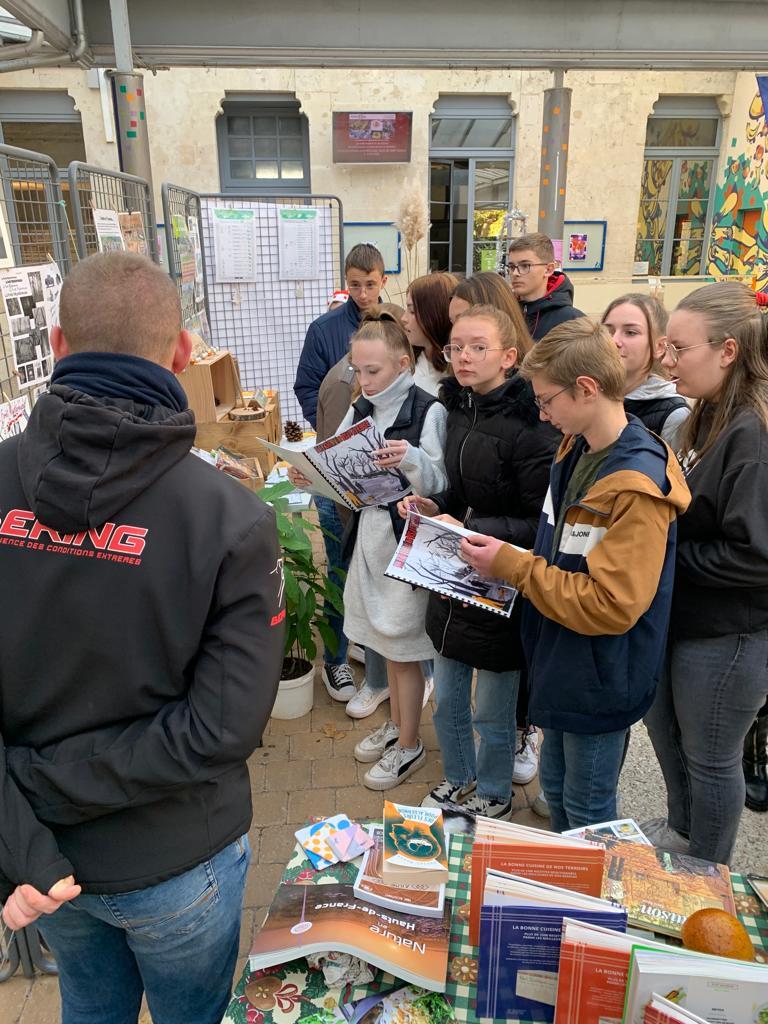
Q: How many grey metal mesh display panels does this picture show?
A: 4